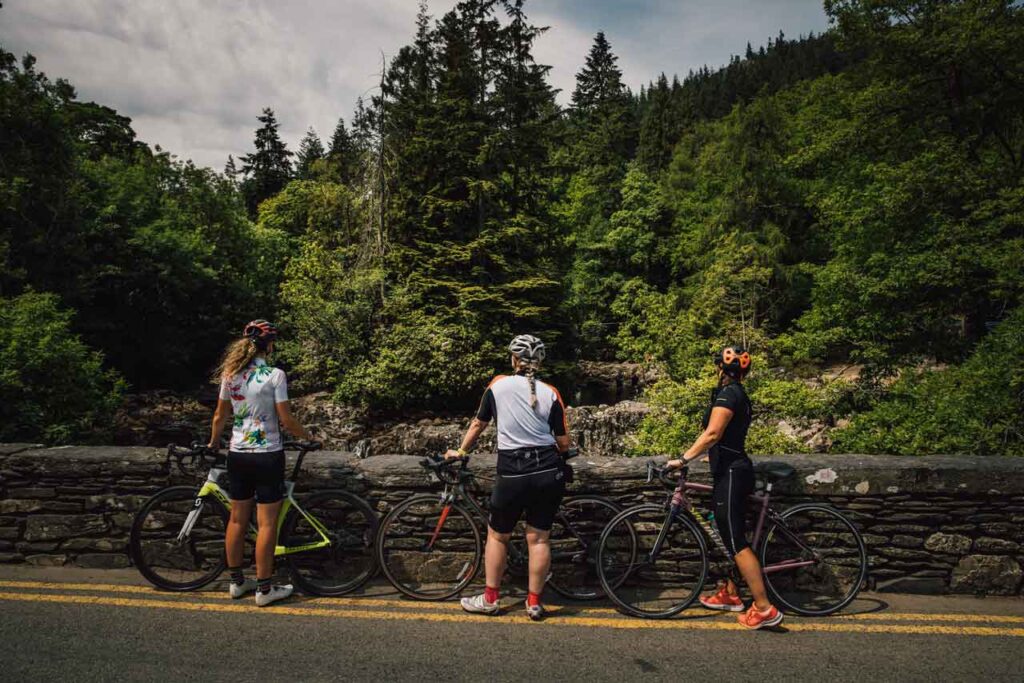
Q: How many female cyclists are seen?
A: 3